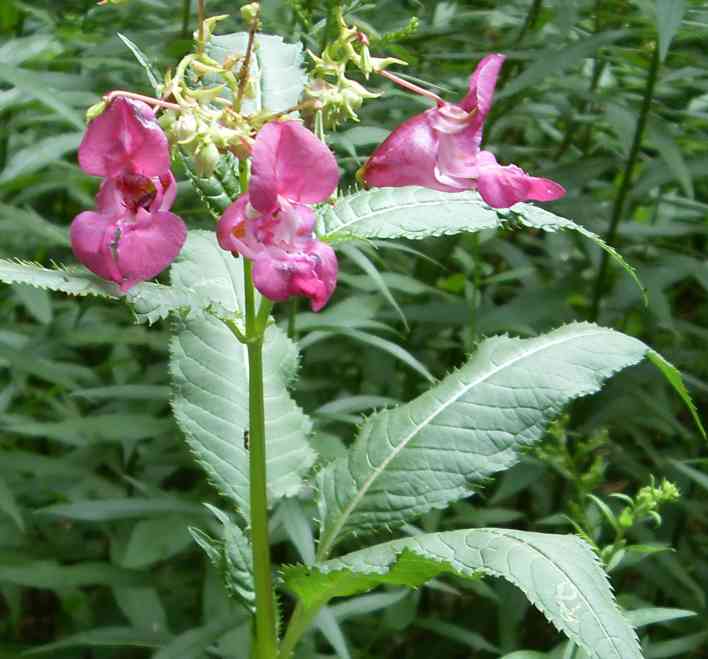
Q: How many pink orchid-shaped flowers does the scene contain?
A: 3